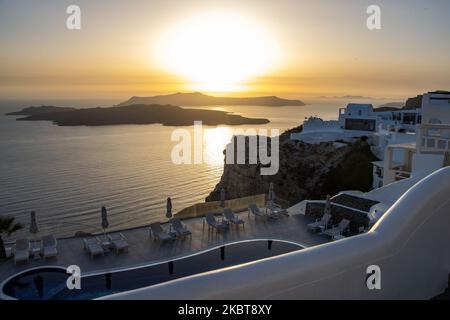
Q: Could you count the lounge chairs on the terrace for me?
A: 12